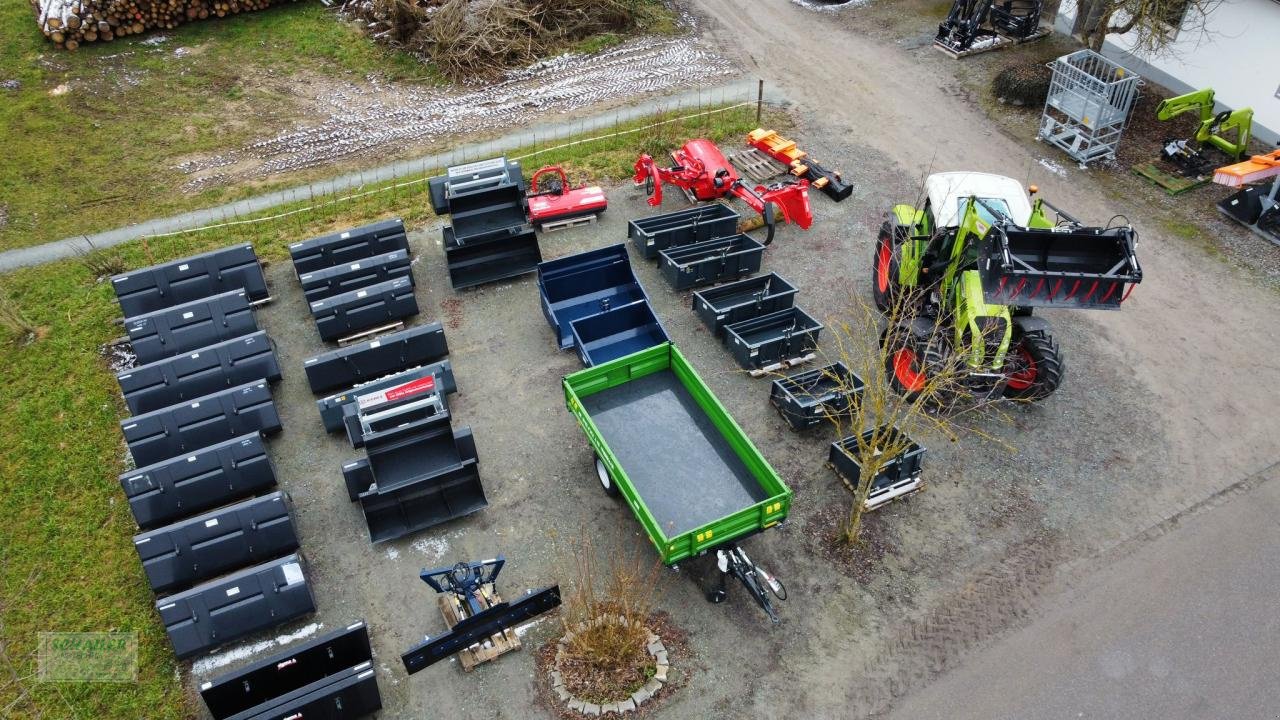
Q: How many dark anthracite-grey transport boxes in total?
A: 6